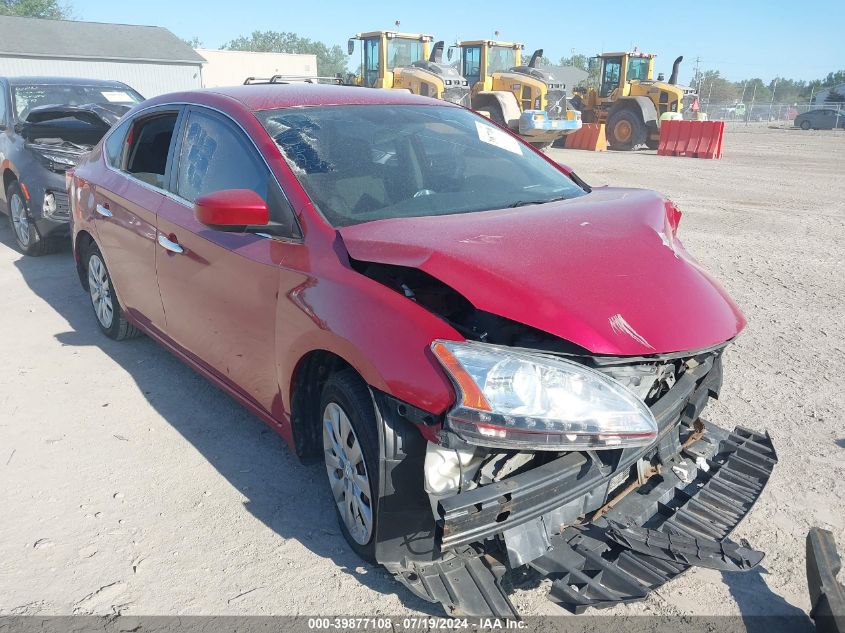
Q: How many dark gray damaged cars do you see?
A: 1